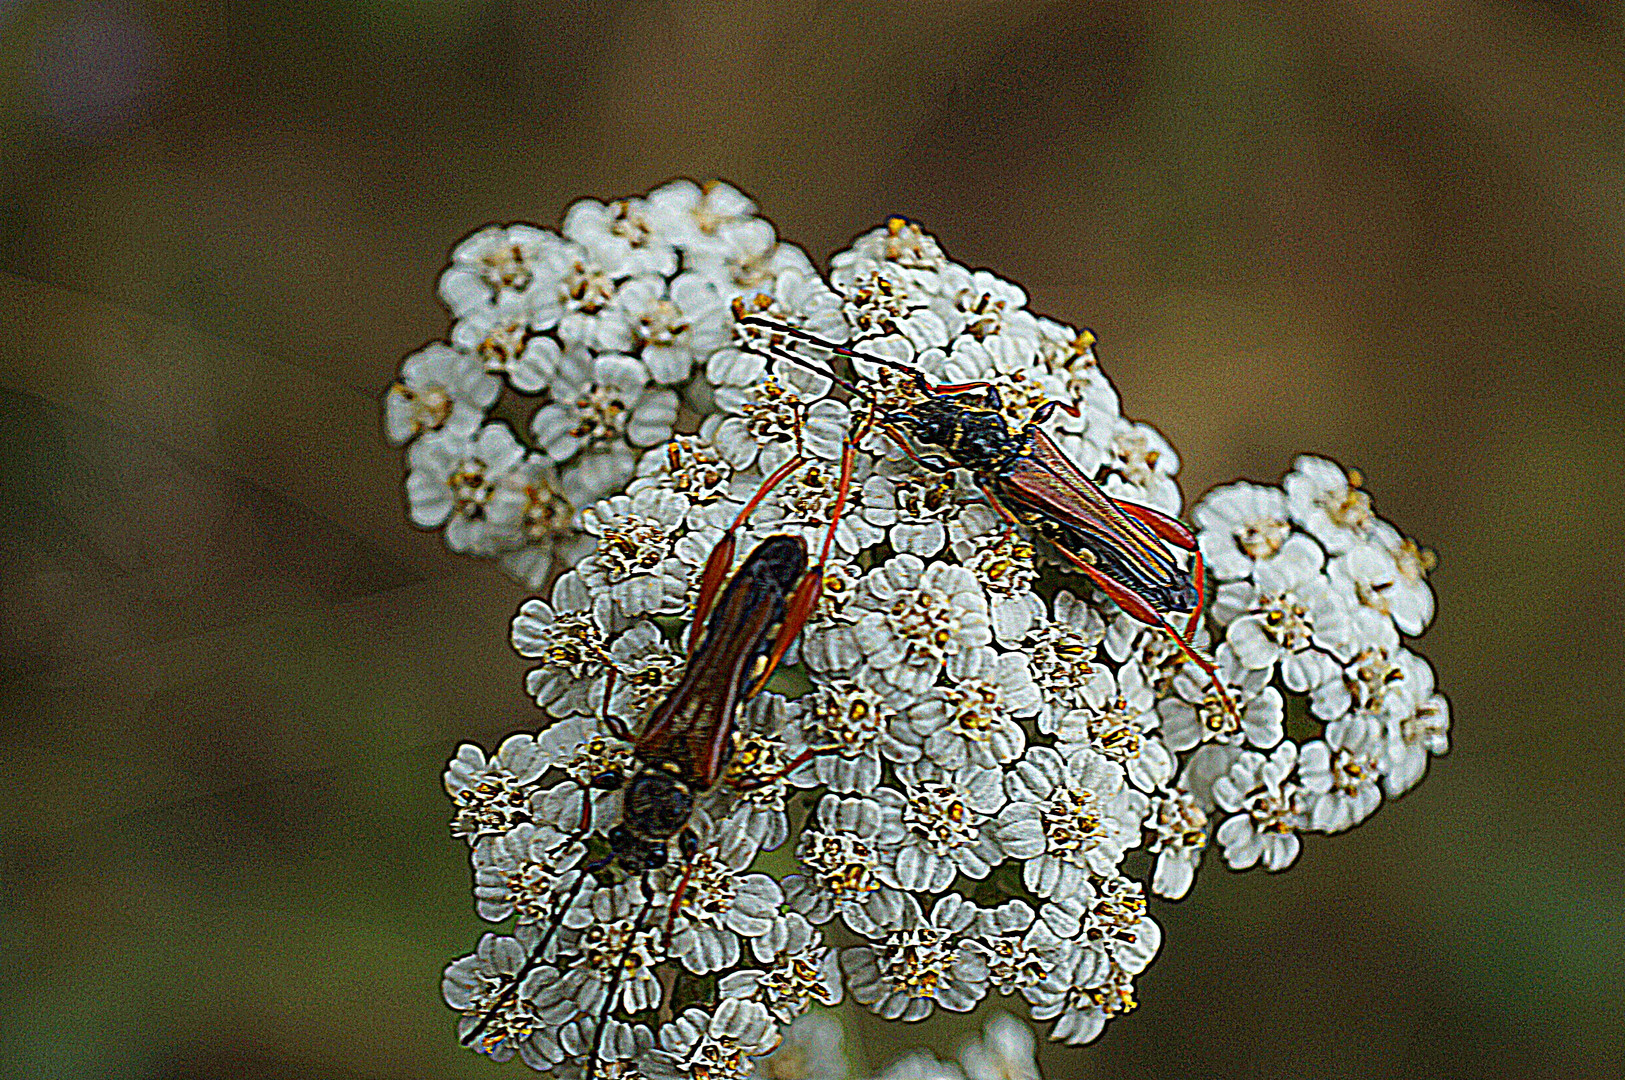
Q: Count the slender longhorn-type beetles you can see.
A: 2